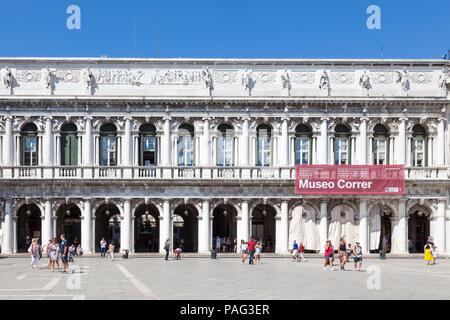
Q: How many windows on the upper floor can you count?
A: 11